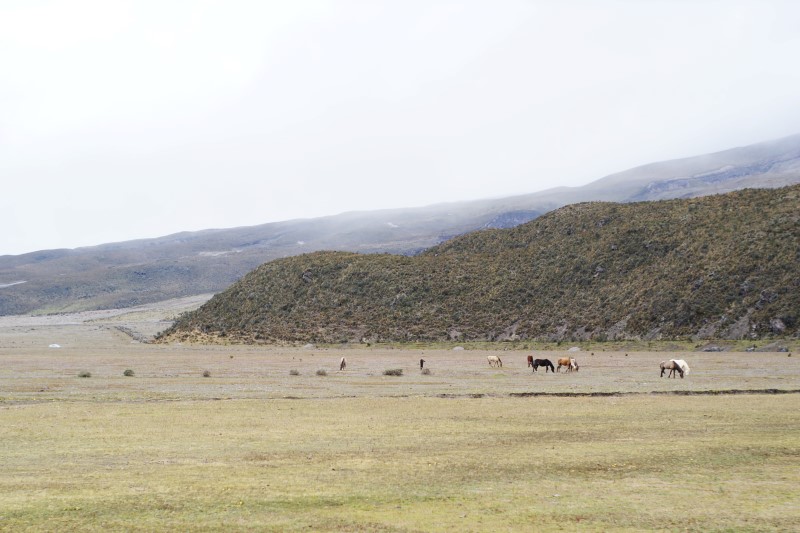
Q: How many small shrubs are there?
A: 7